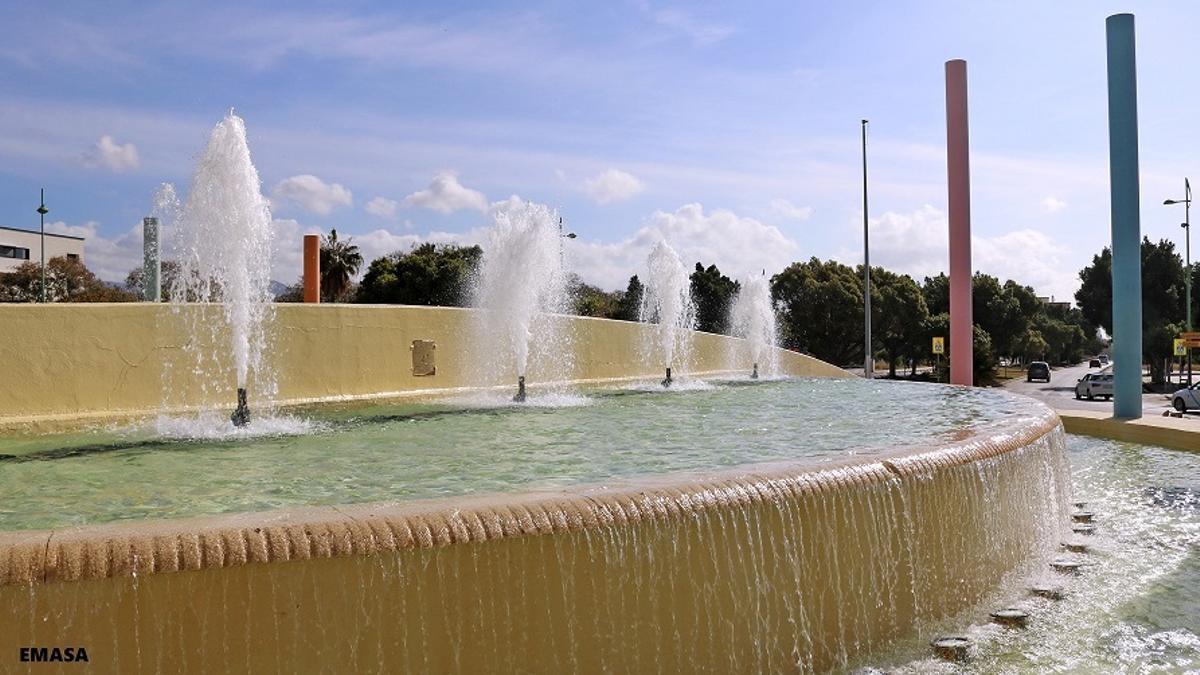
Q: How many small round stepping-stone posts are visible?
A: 8